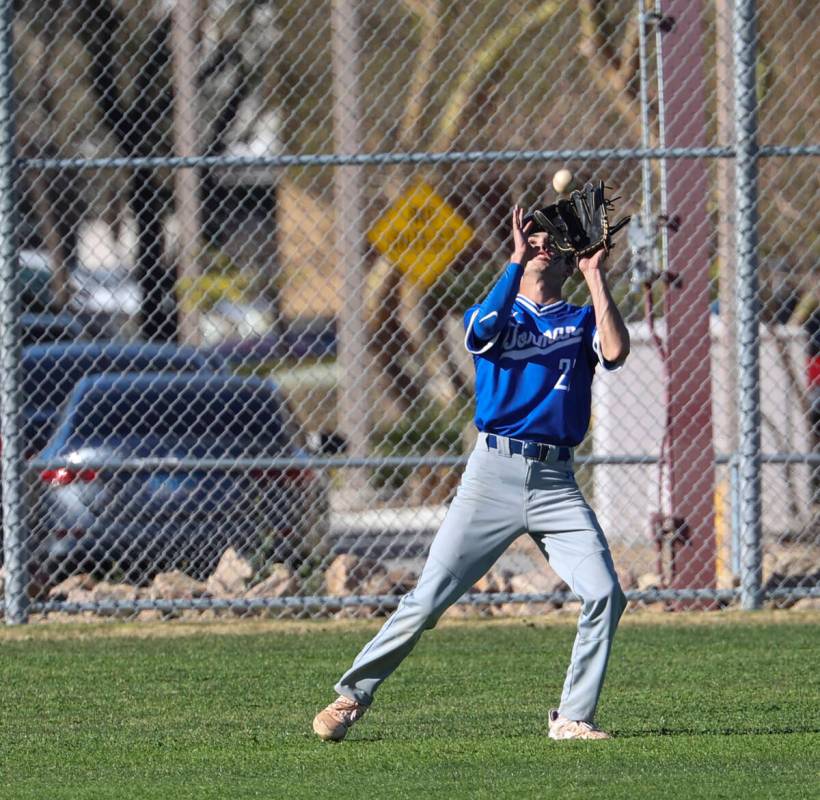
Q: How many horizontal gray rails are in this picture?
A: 3